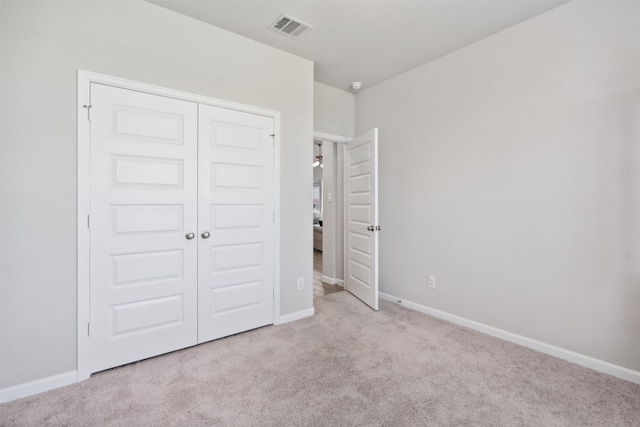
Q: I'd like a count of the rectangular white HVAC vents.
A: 1